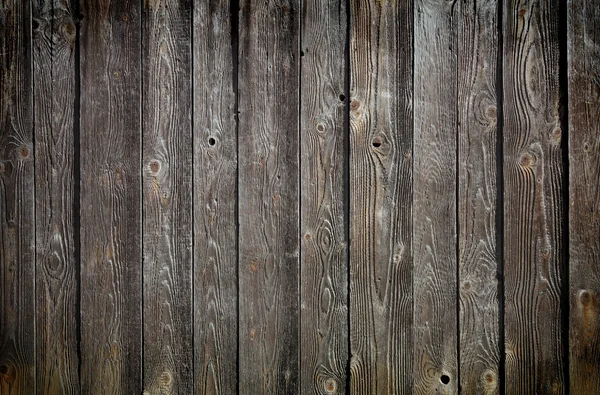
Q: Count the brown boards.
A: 12